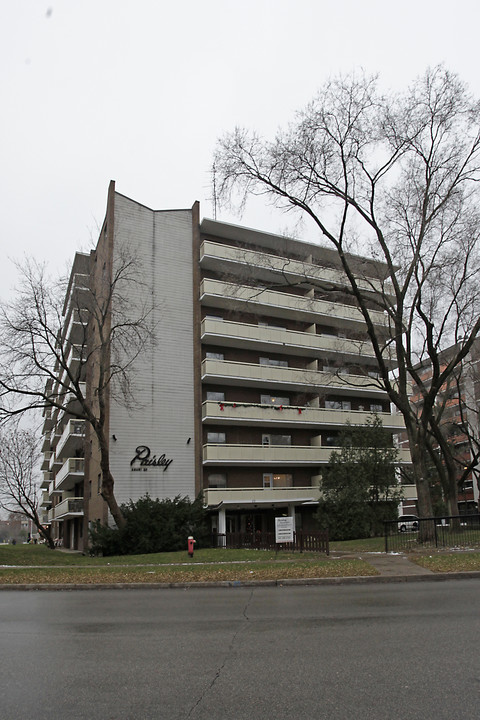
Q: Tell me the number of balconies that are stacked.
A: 7